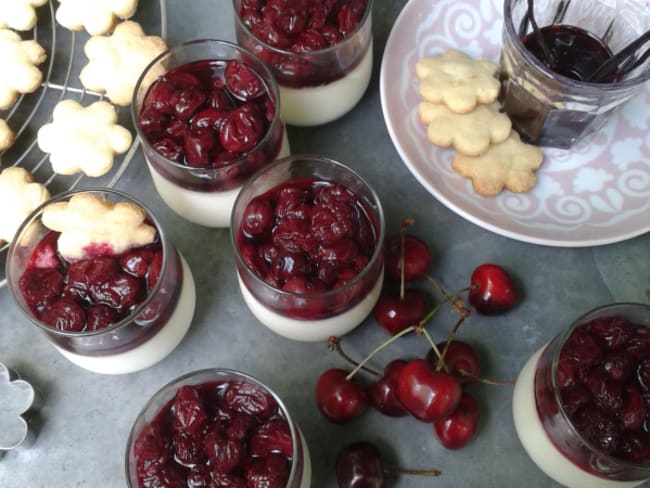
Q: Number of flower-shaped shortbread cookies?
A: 11